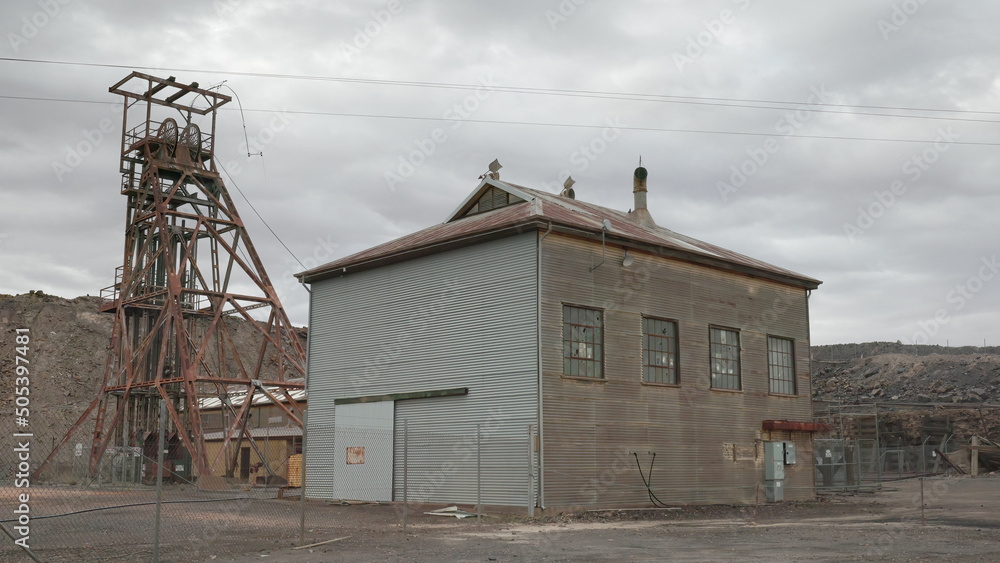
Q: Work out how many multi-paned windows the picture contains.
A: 4